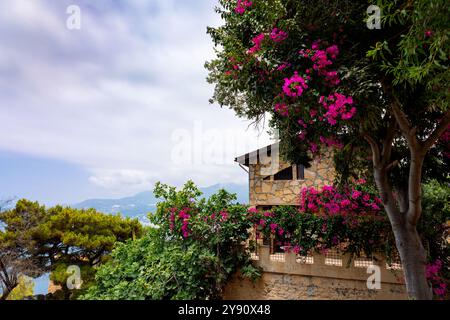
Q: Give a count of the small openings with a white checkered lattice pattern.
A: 6